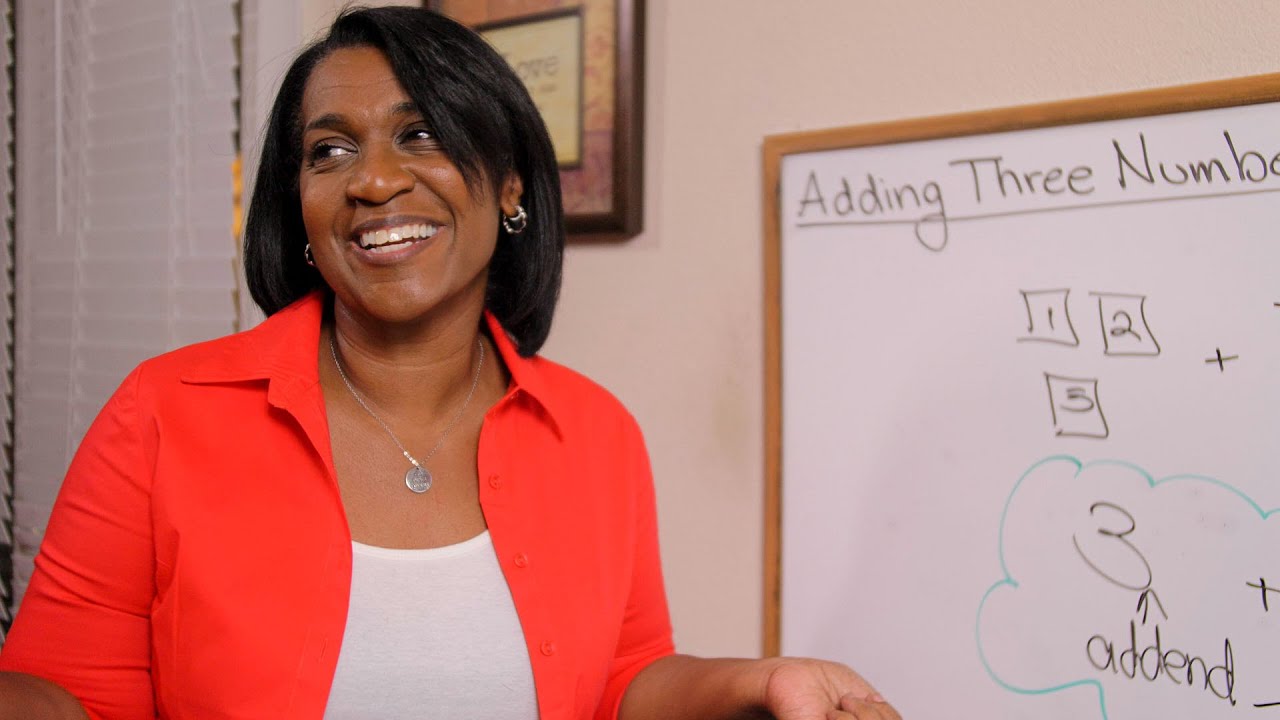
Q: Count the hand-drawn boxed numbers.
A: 3